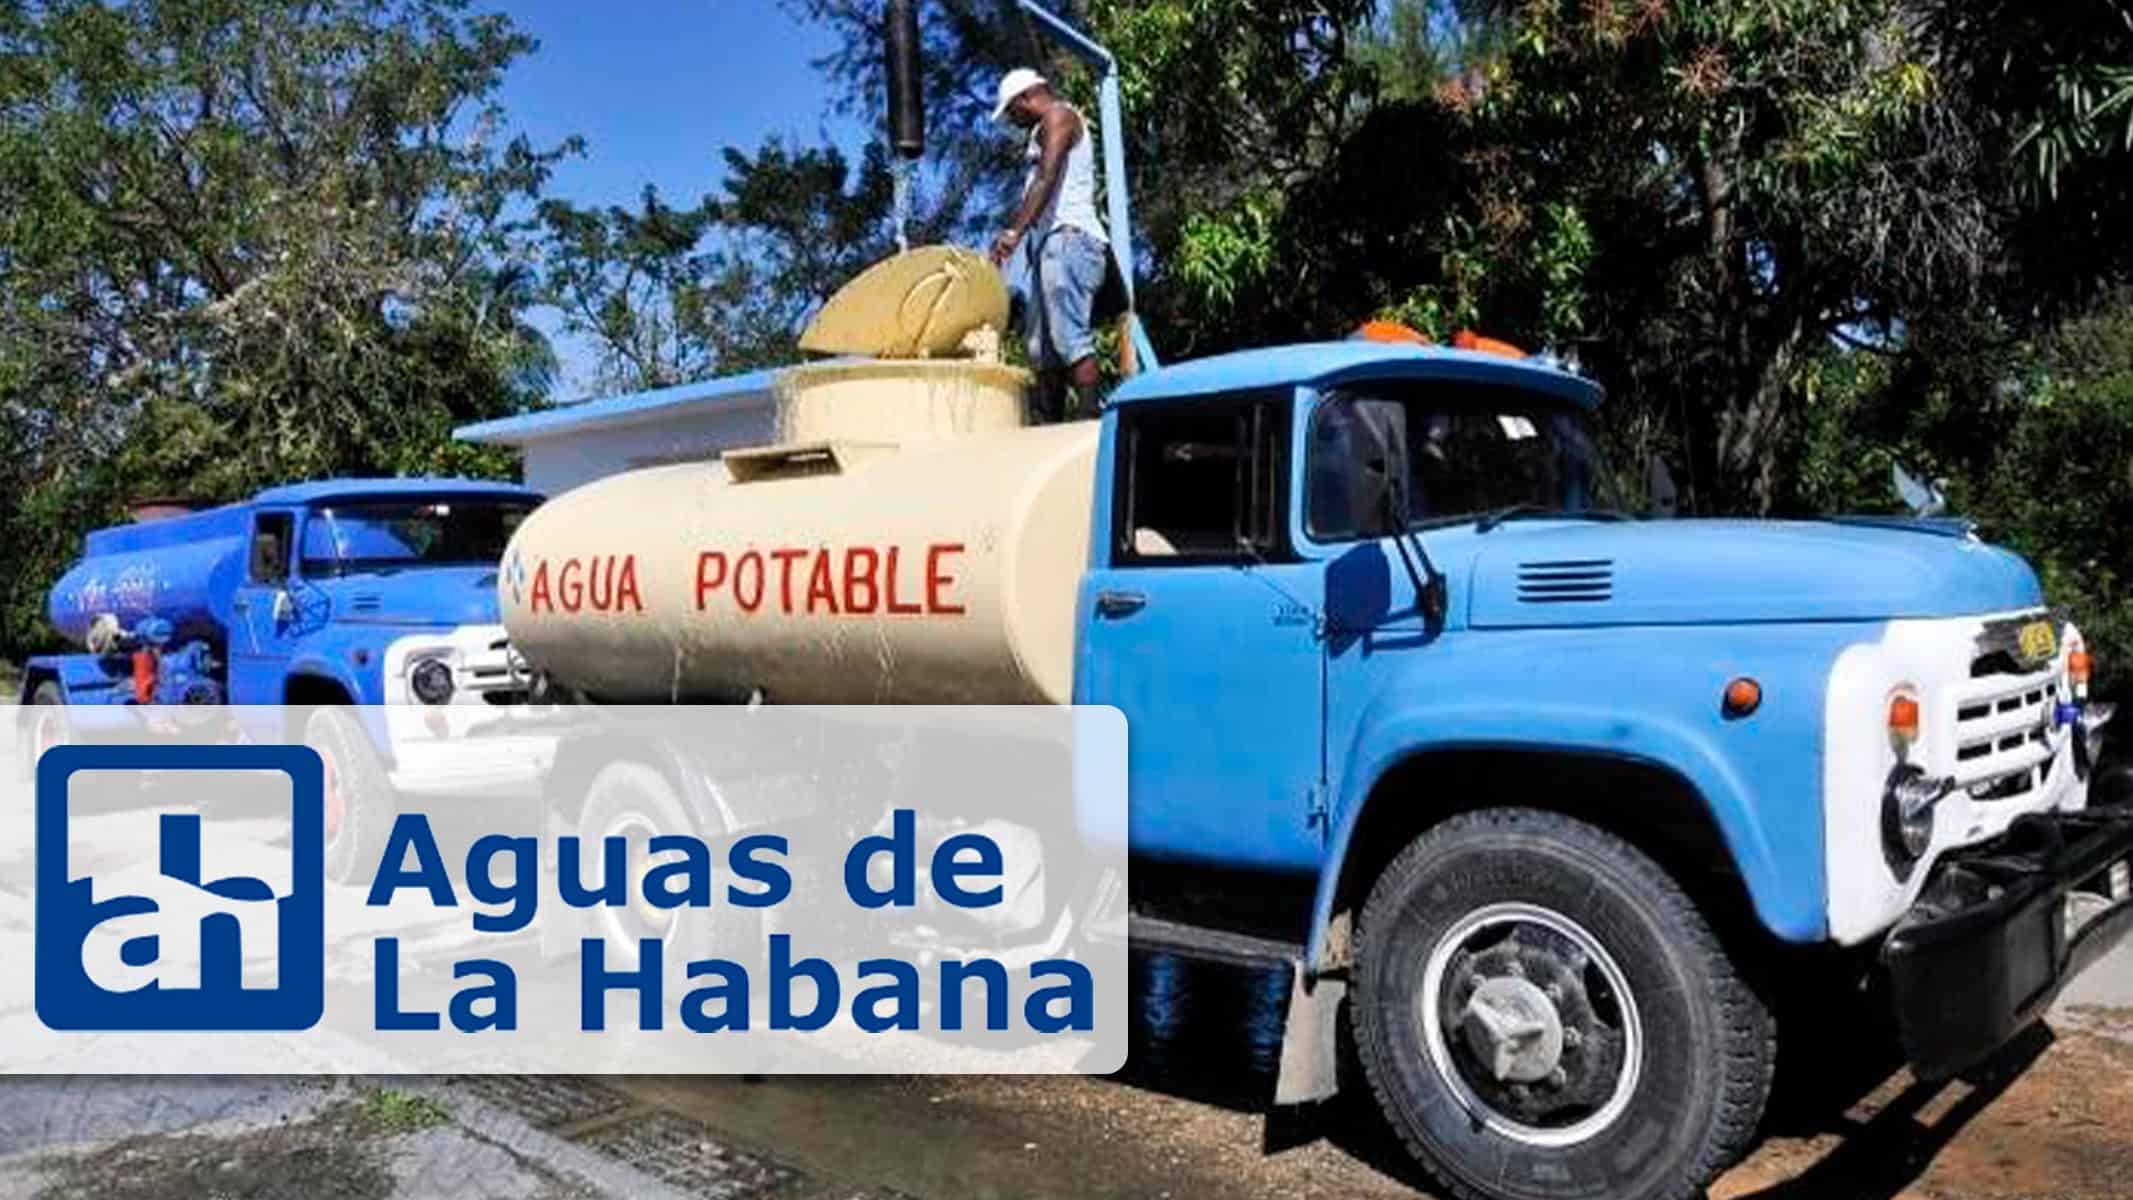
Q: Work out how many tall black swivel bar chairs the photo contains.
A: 0